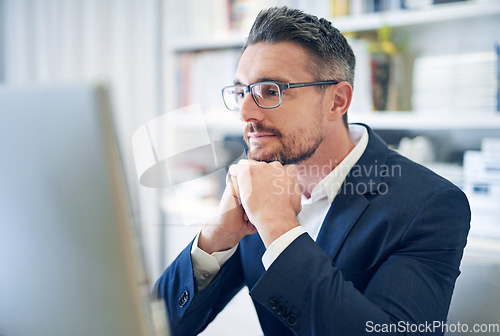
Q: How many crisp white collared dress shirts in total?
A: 1